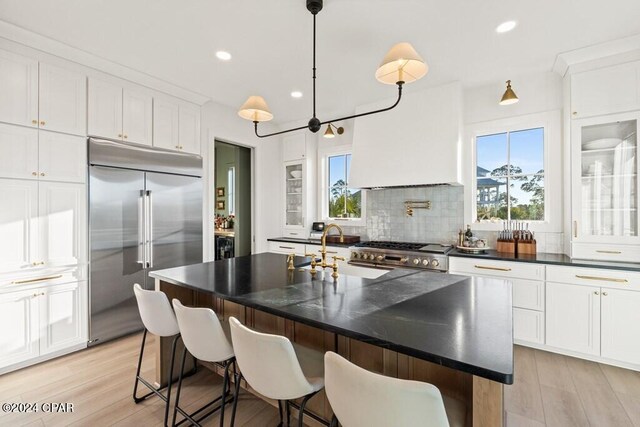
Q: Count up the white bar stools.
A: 4